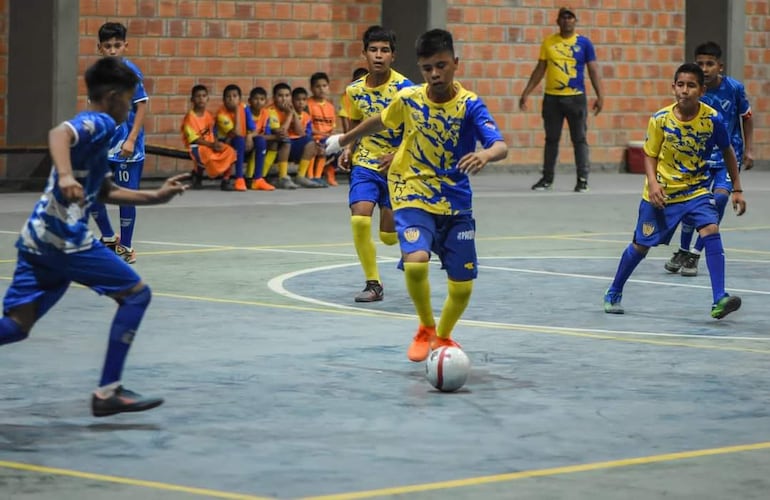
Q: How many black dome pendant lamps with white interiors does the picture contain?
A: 0